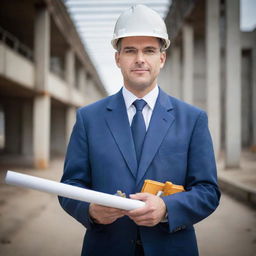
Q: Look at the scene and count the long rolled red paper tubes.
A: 0